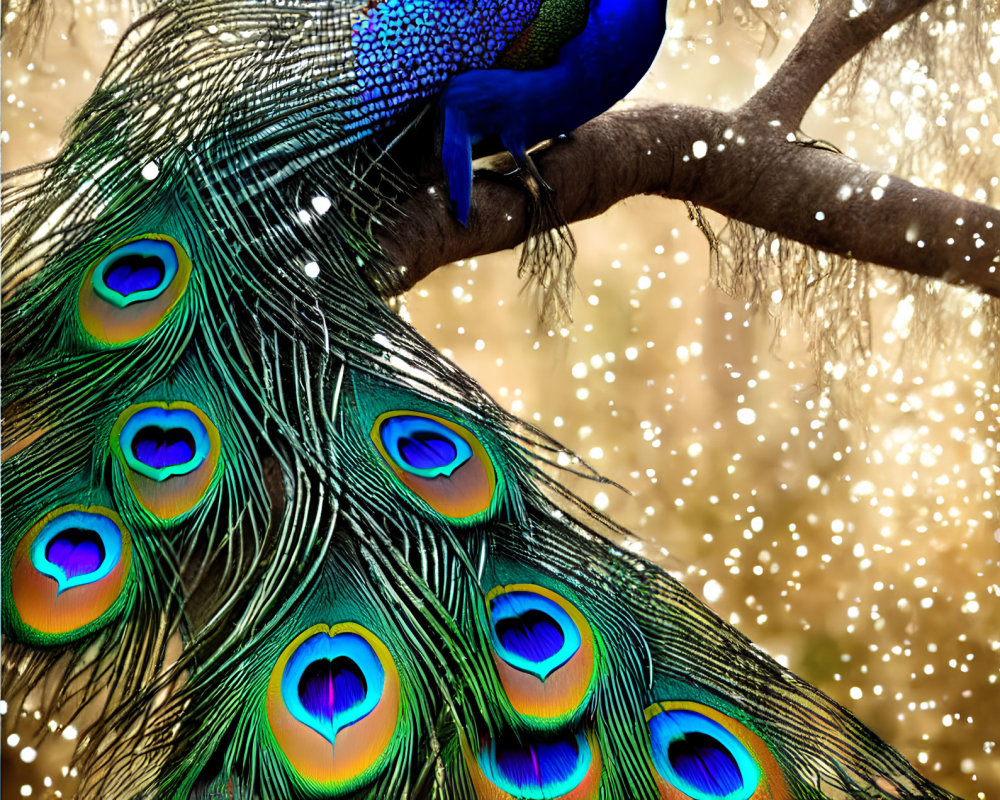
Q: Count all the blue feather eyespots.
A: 8